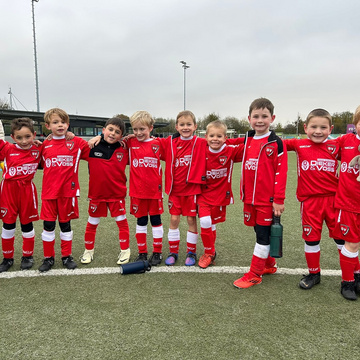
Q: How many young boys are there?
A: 9